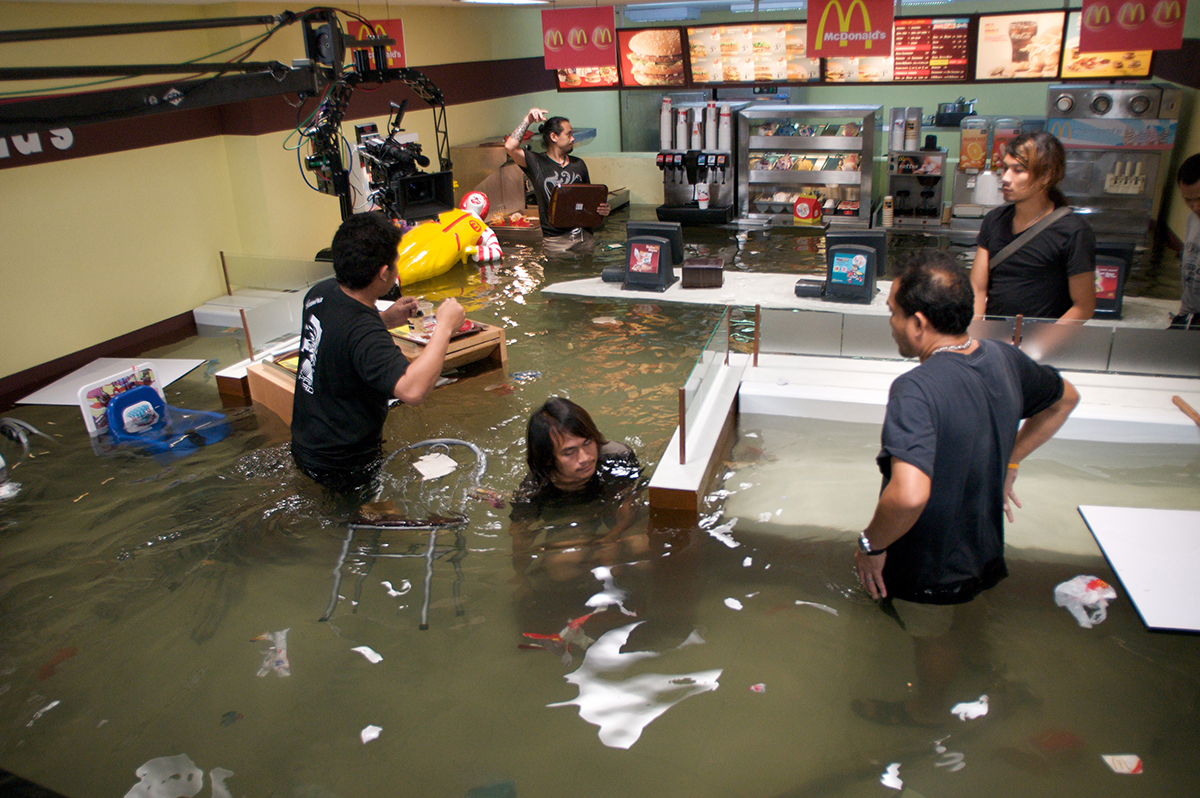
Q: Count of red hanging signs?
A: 4